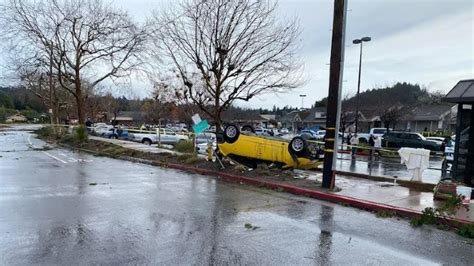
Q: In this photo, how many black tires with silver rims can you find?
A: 2